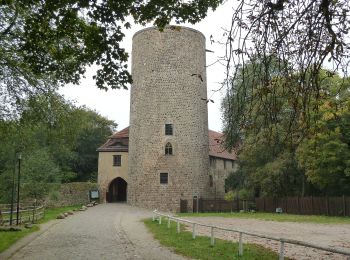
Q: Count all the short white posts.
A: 8